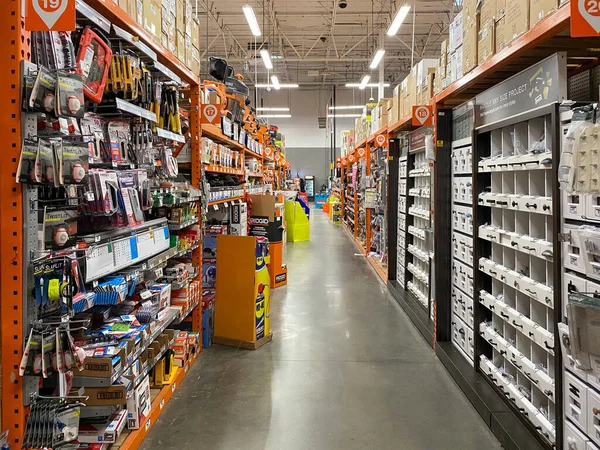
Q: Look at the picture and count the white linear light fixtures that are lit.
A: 12